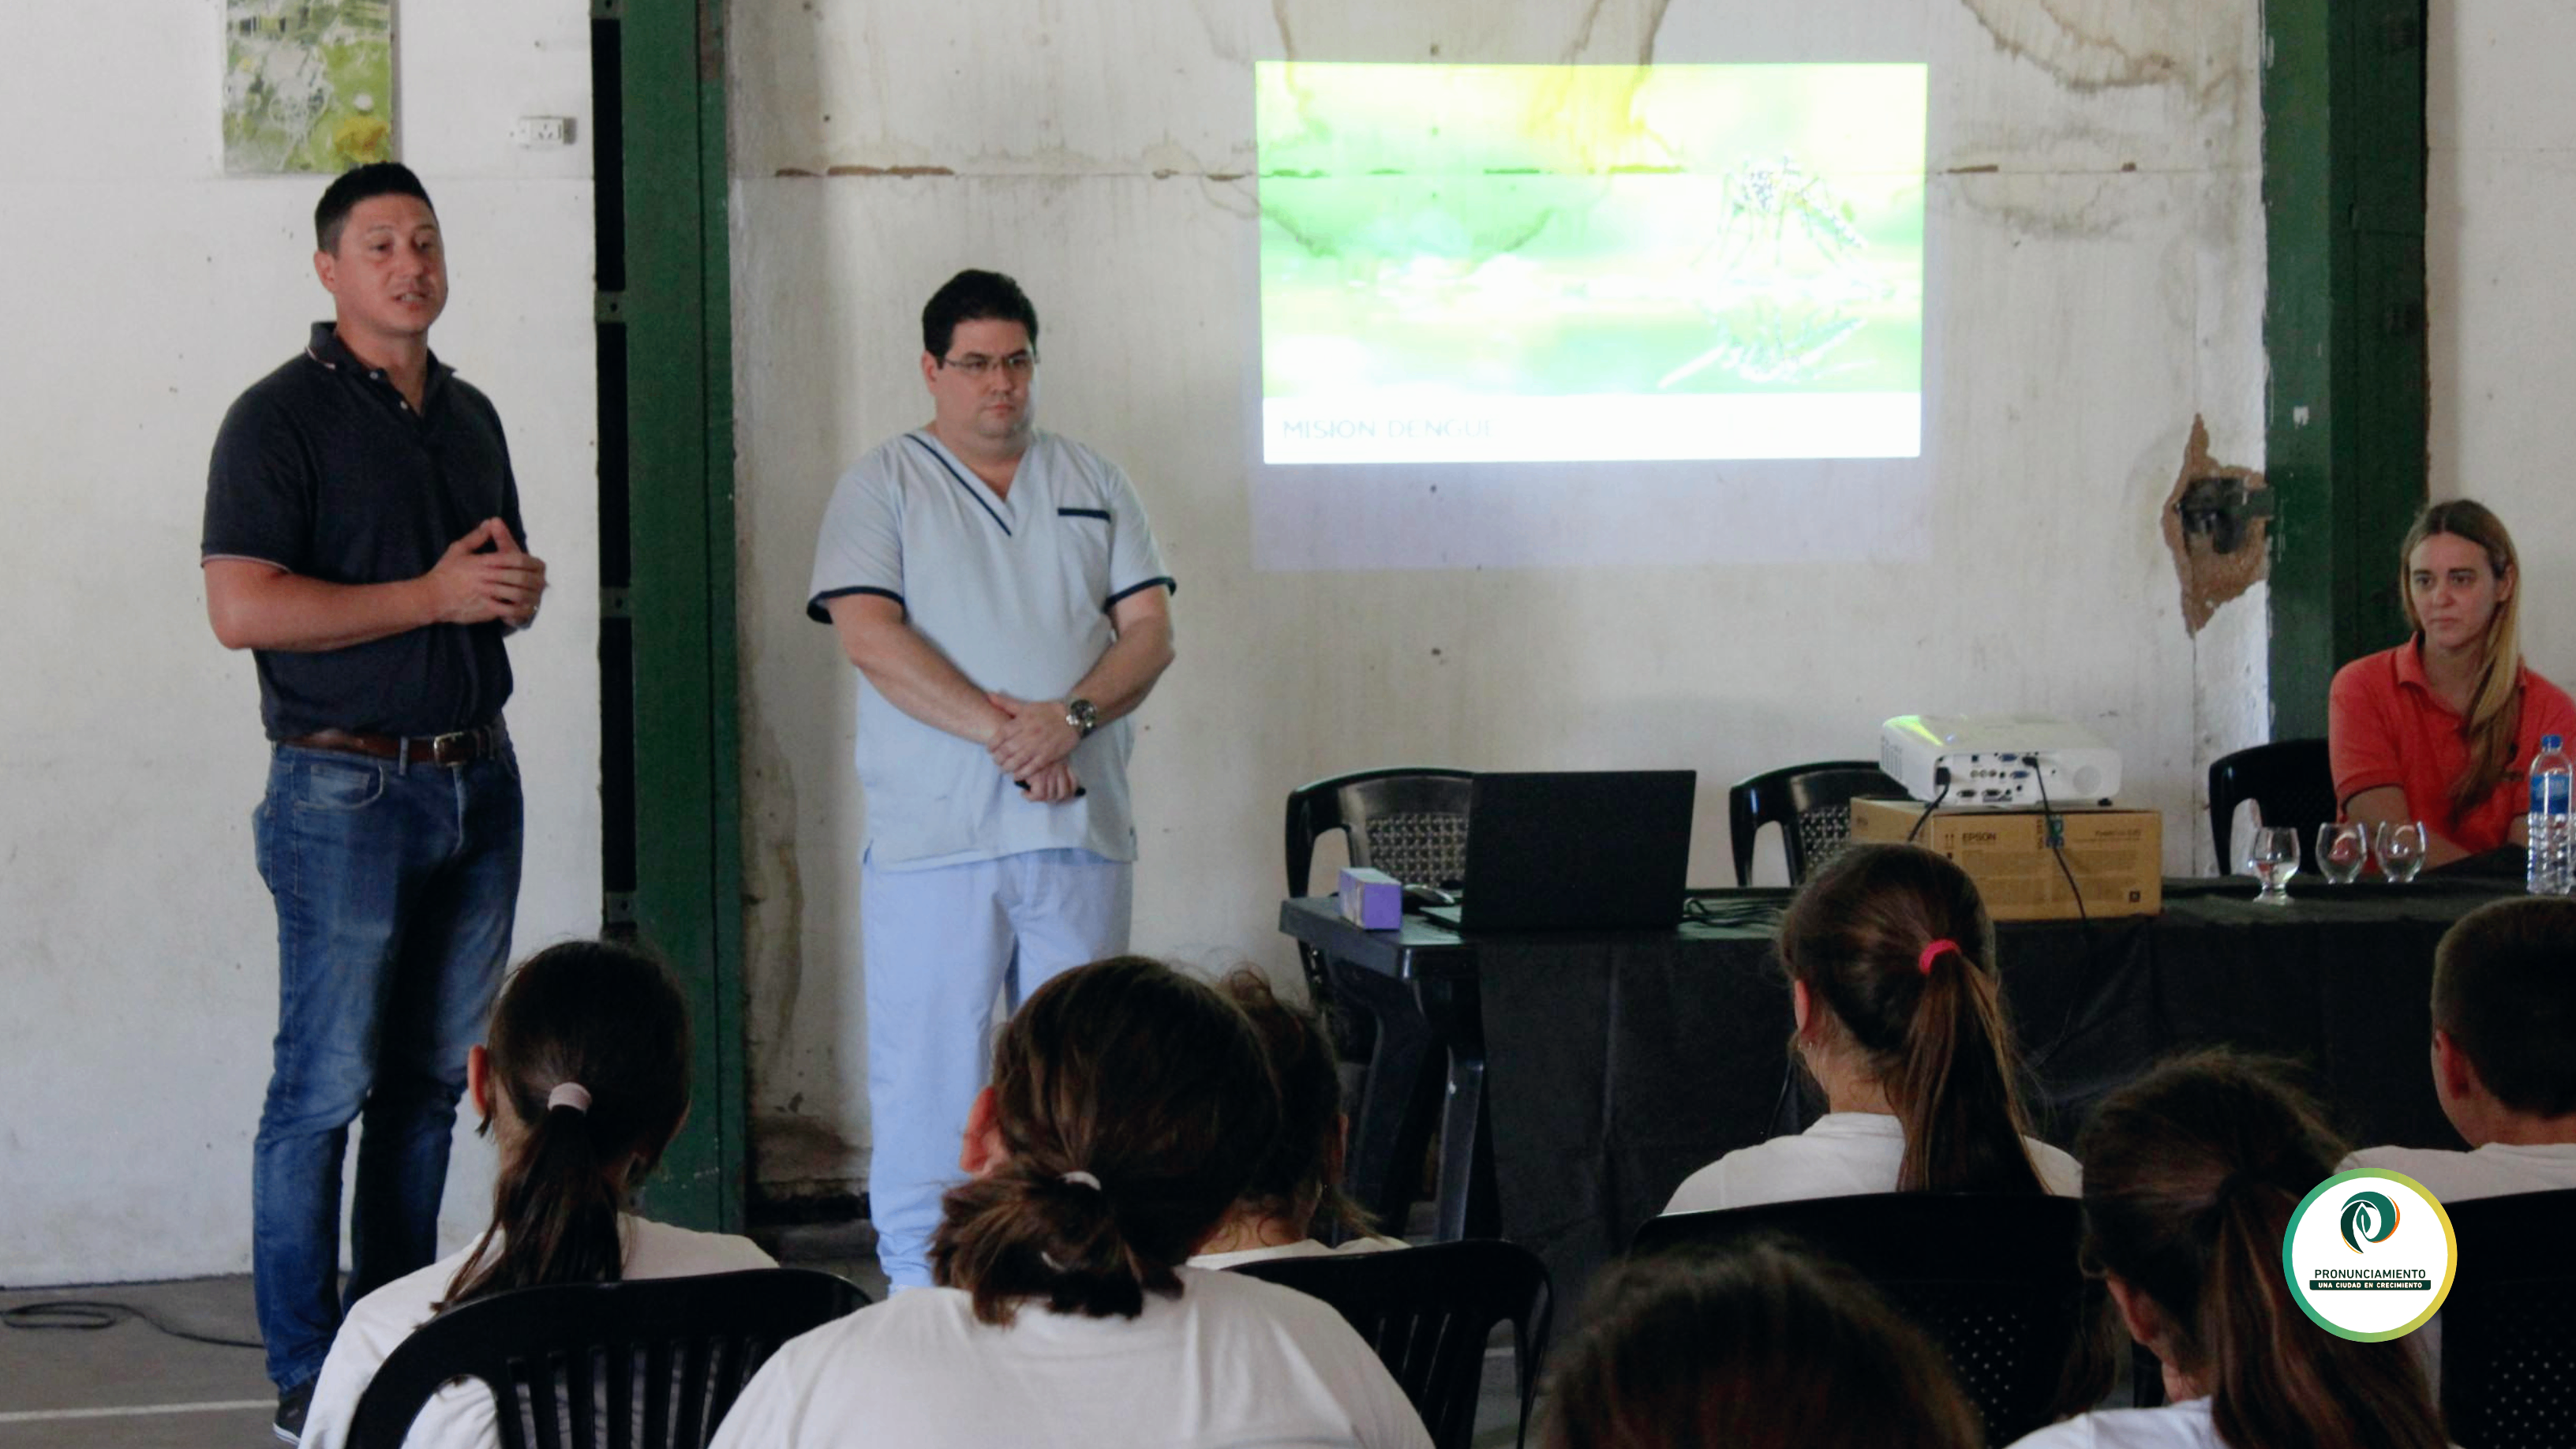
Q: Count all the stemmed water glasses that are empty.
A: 2